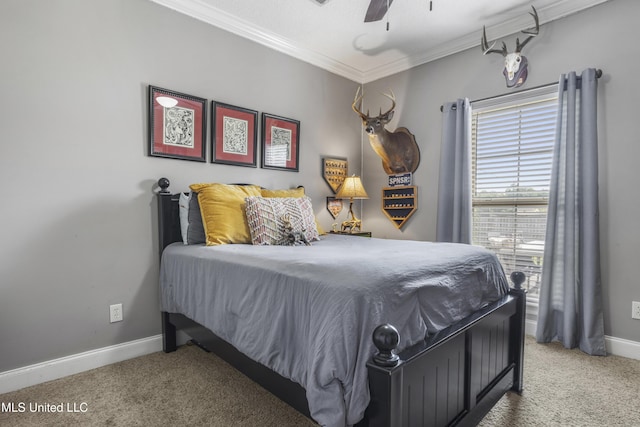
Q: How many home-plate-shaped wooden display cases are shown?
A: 3